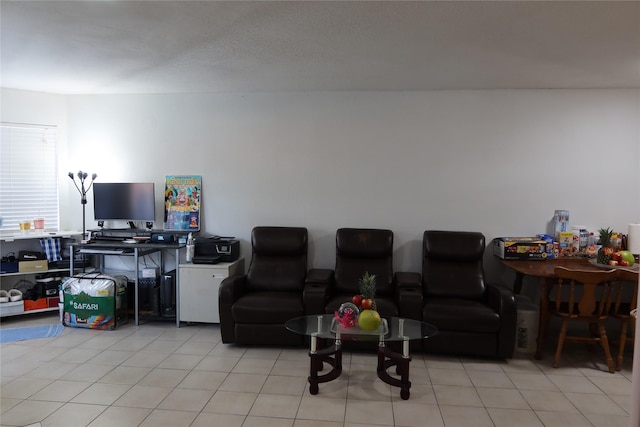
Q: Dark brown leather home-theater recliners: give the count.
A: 3